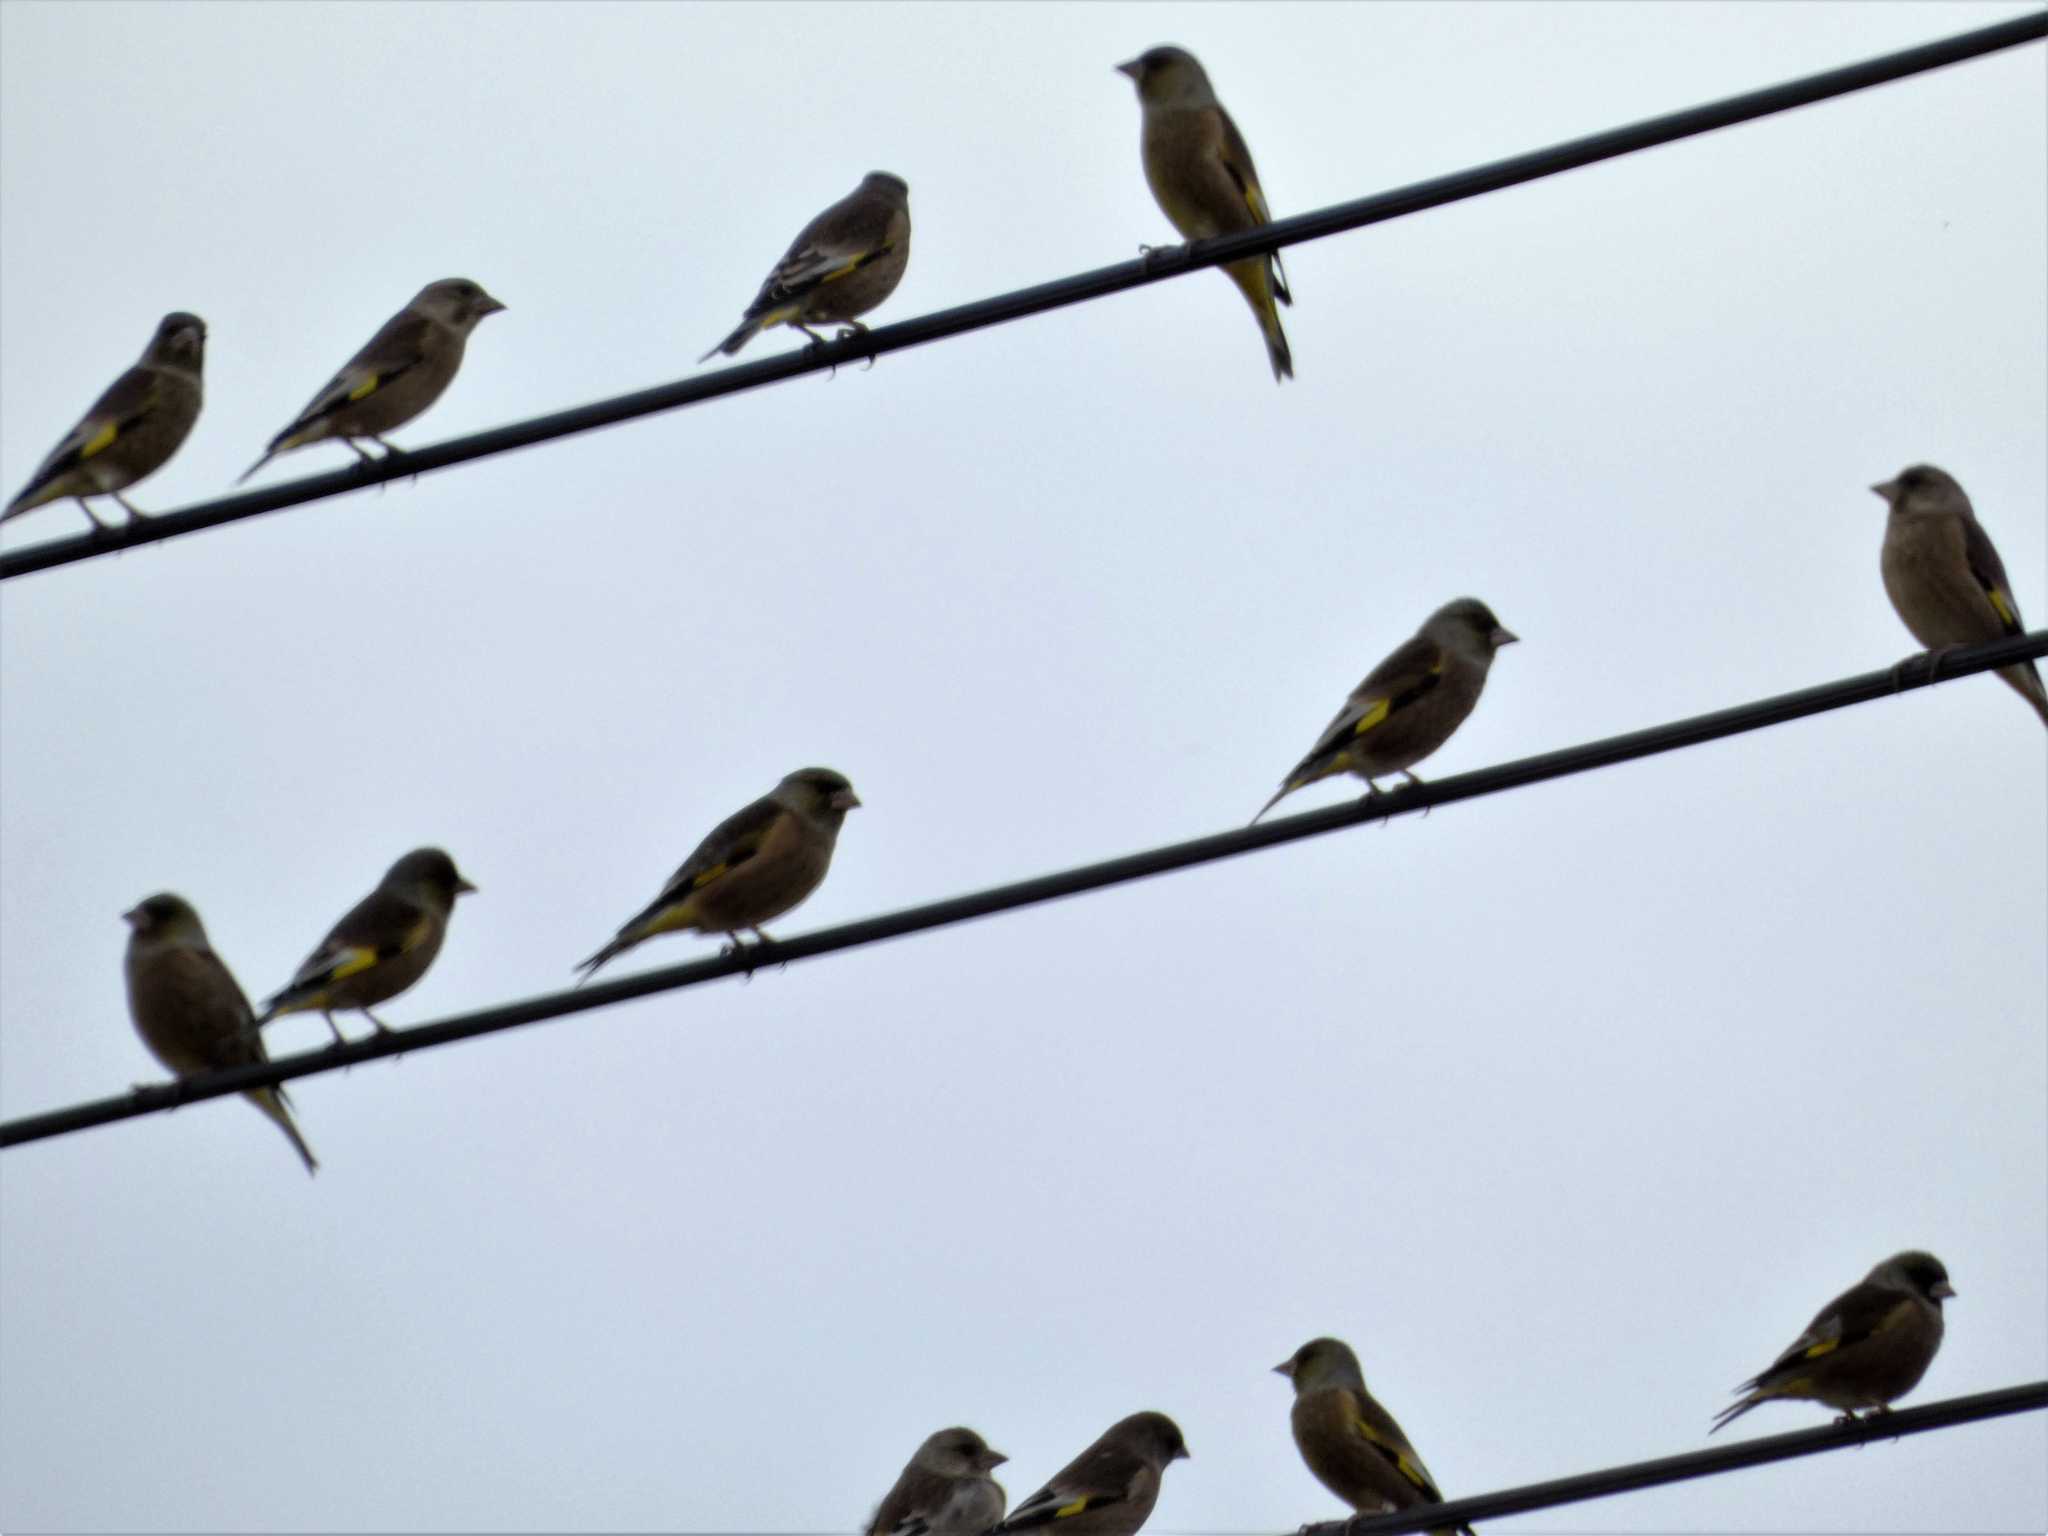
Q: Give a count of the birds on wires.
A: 13